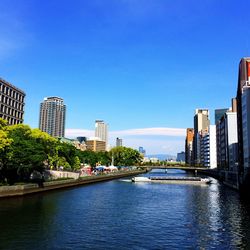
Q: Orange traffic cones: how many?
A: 0